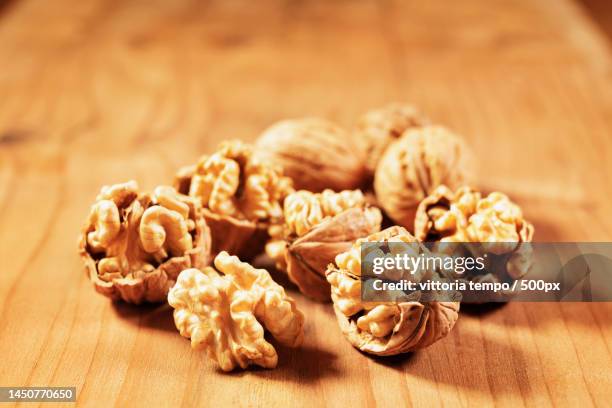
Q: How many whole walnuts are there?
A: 3